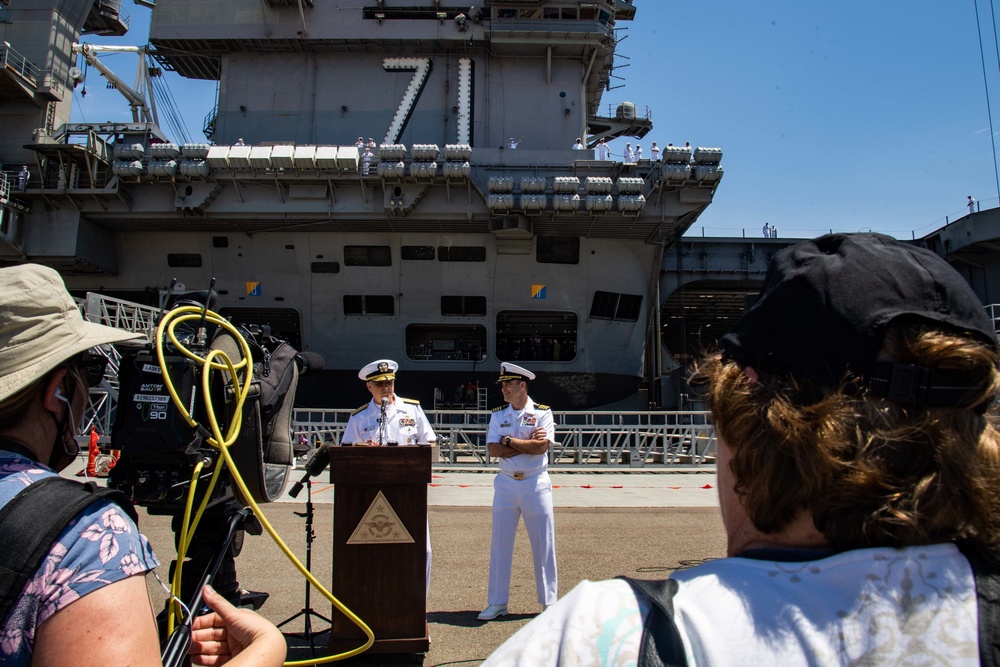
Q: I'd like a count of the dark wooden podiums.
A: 1